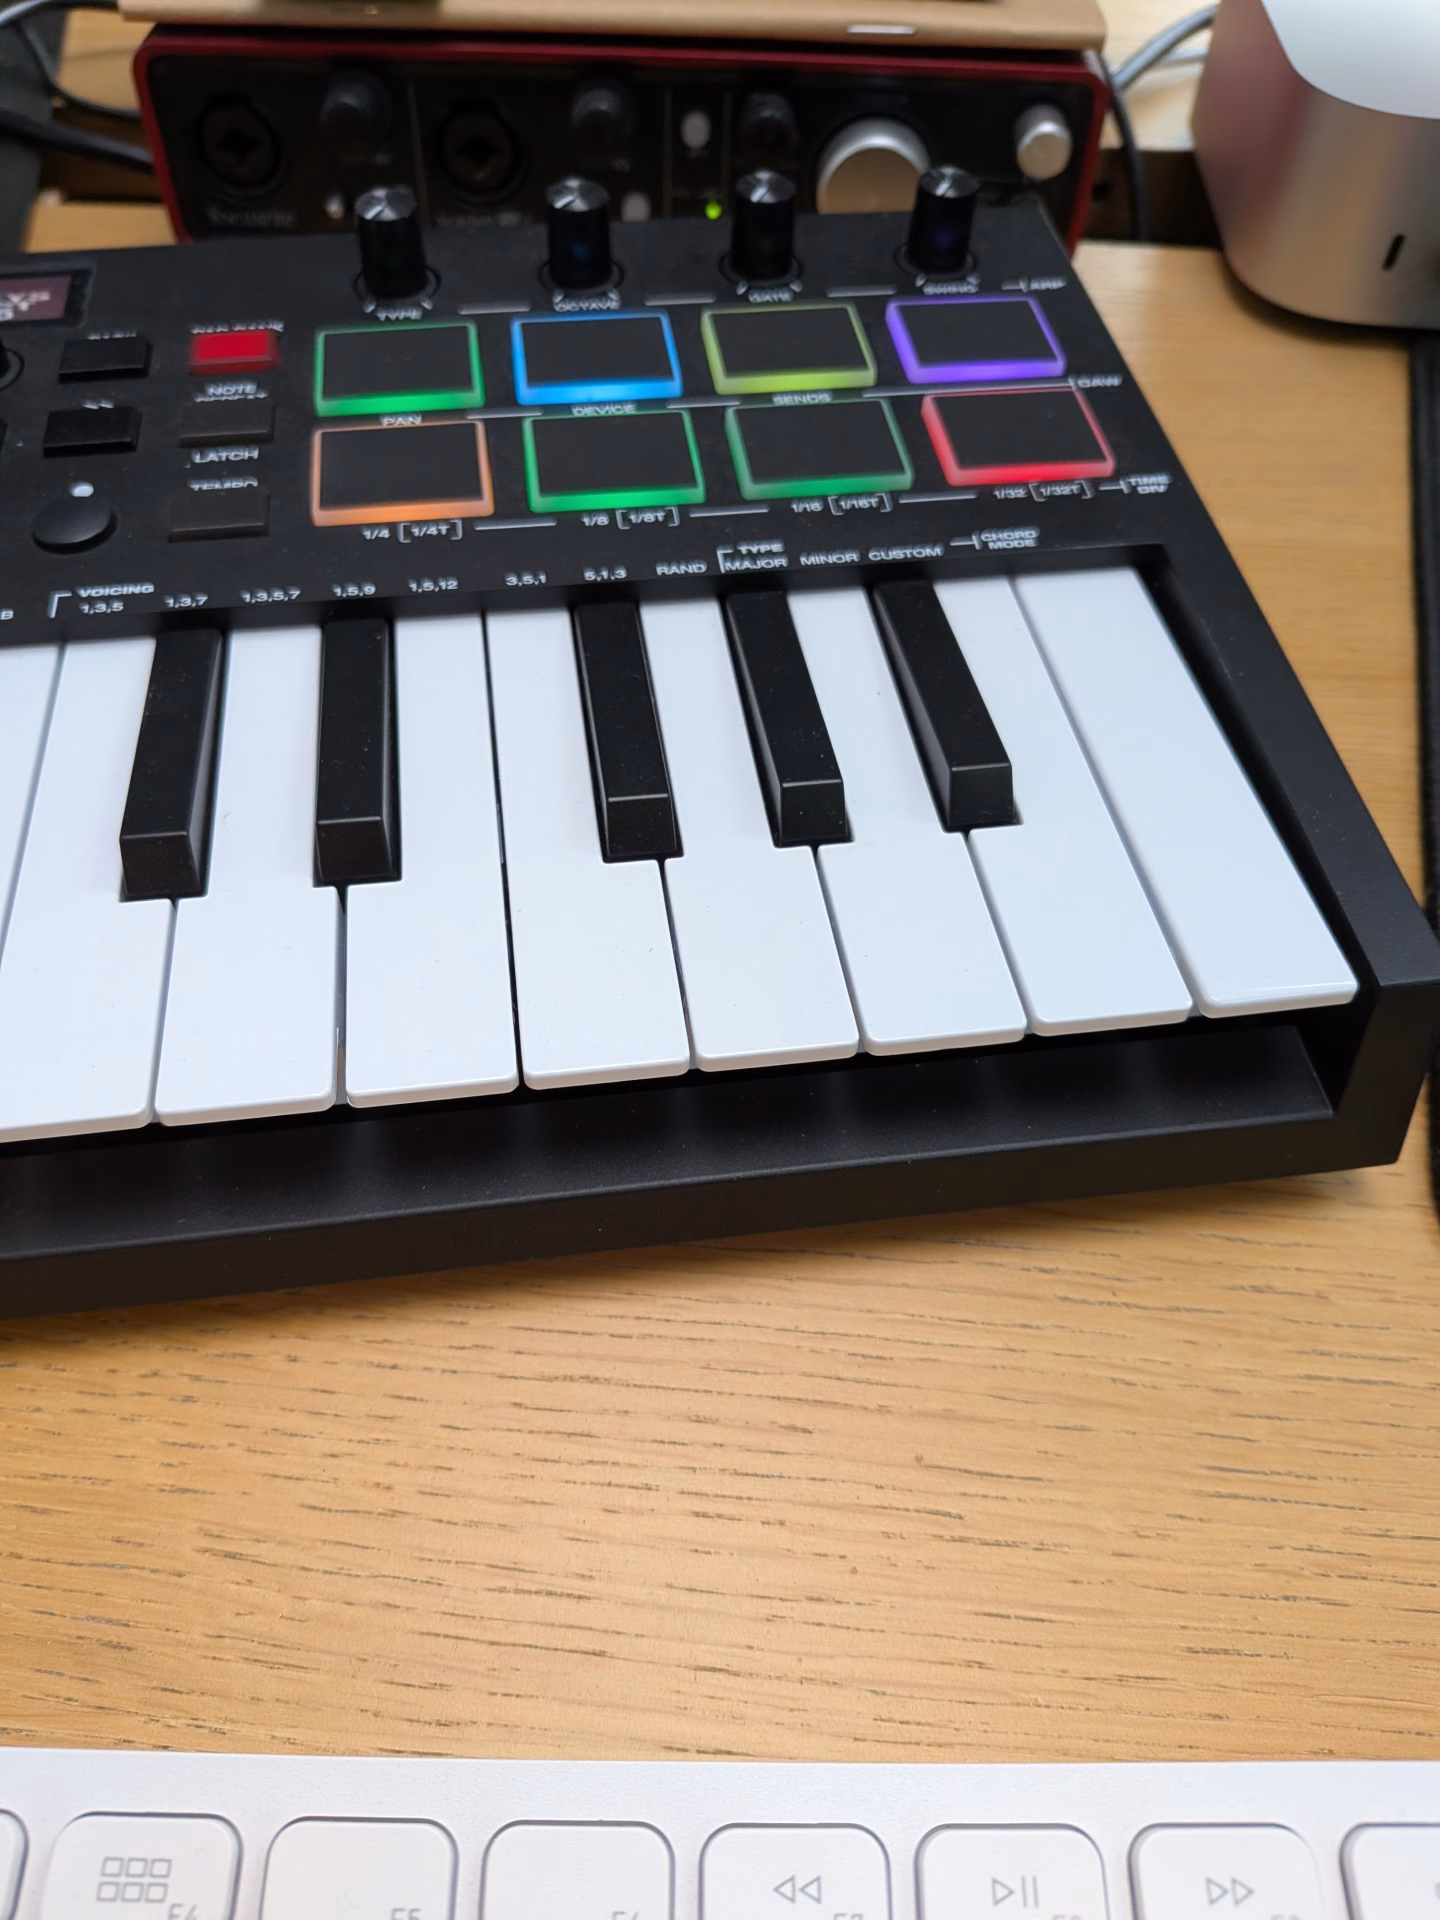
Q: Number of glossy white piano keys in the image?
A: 9